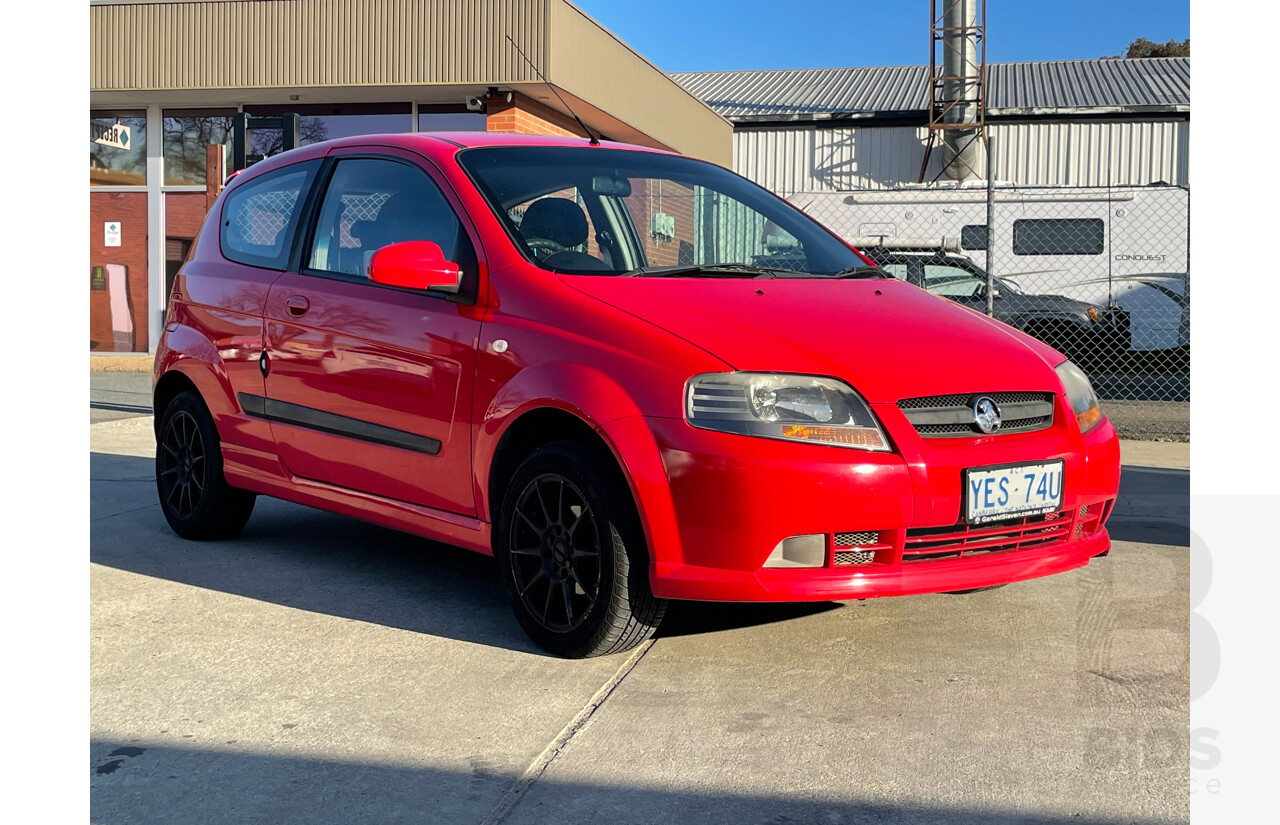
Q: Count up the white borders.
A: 2